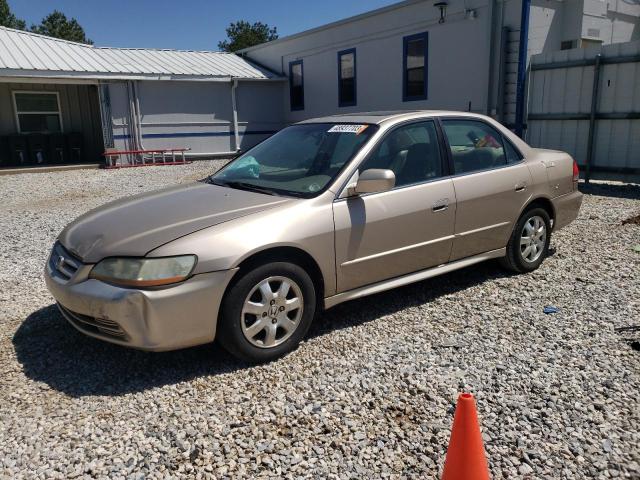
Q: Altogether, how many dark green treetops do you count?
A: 3